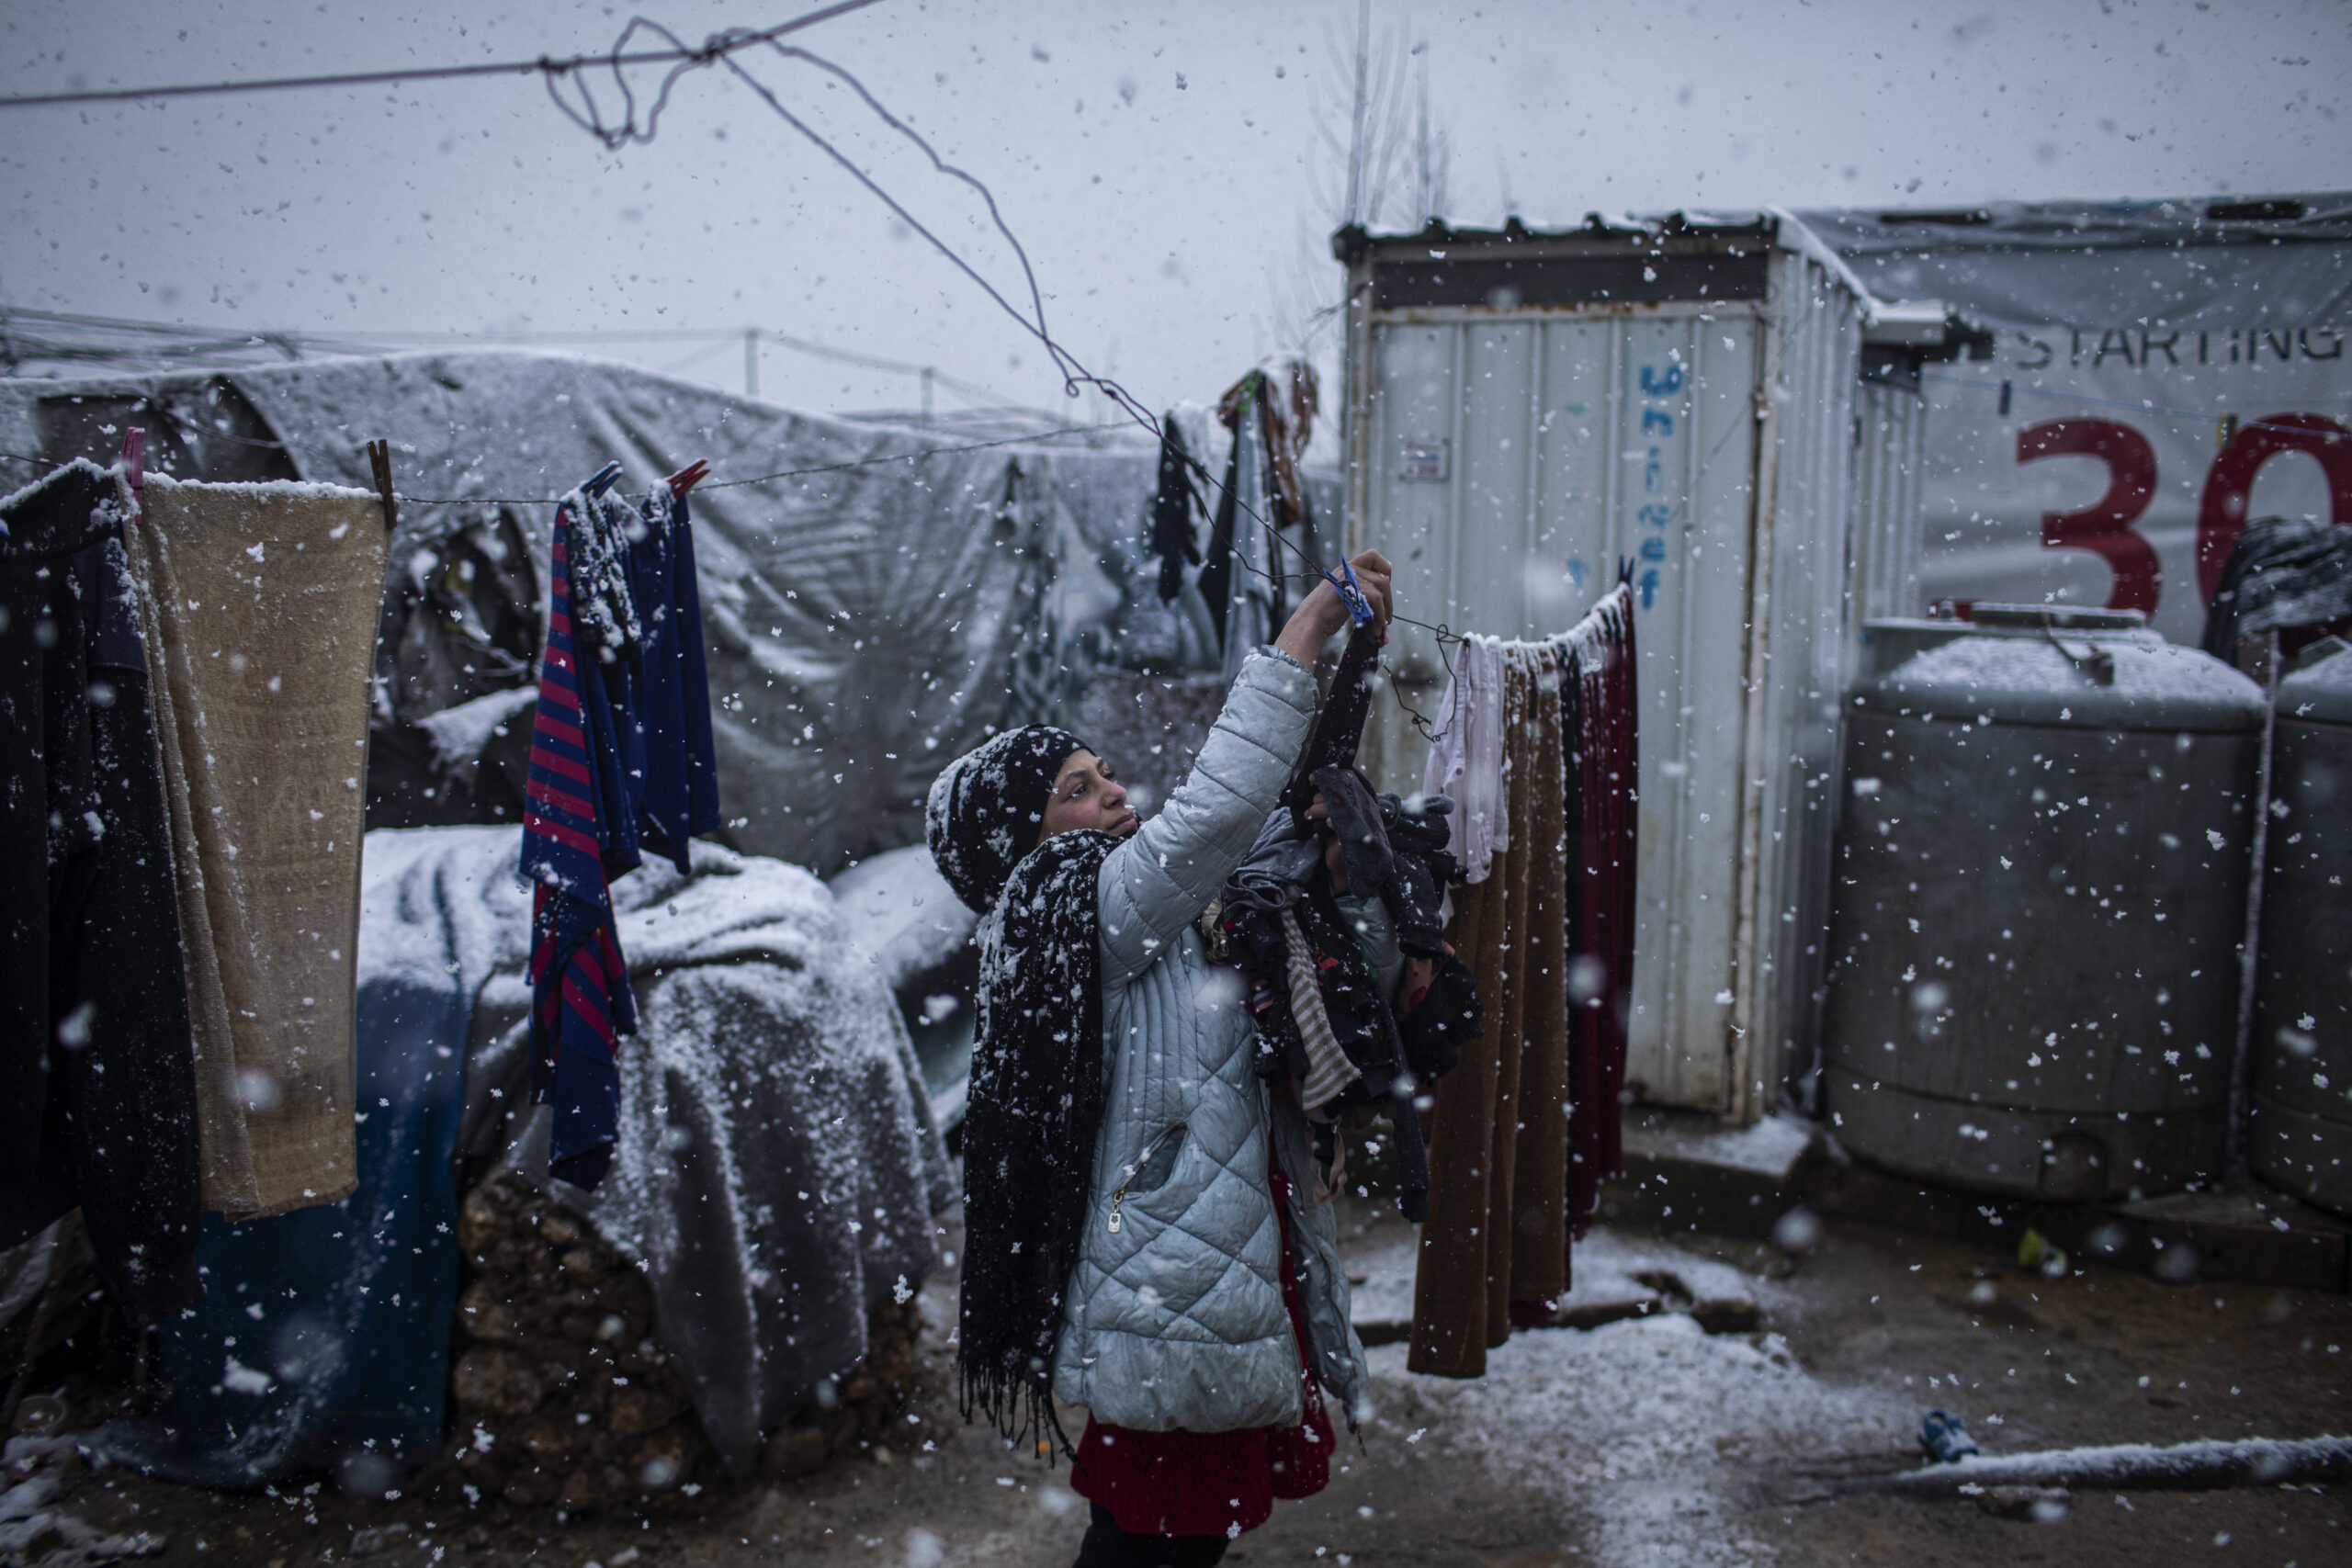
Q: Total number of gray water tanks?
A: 2